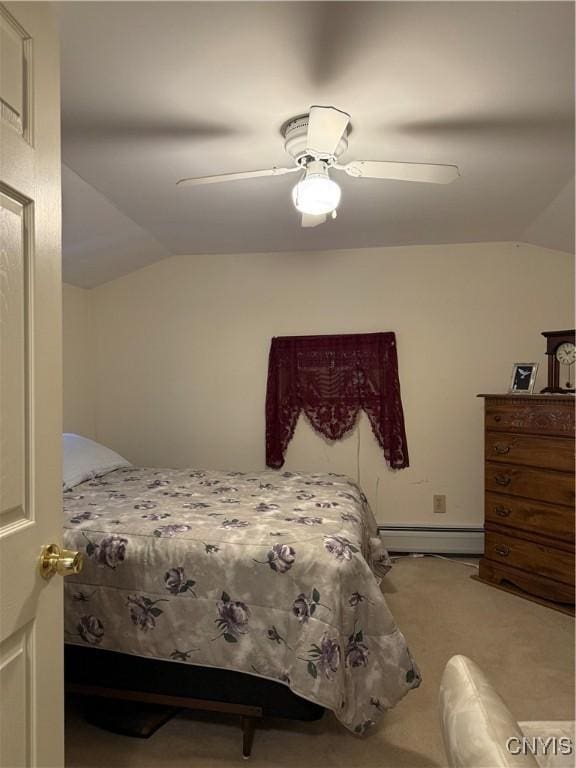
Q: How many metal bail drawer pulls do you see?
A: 4